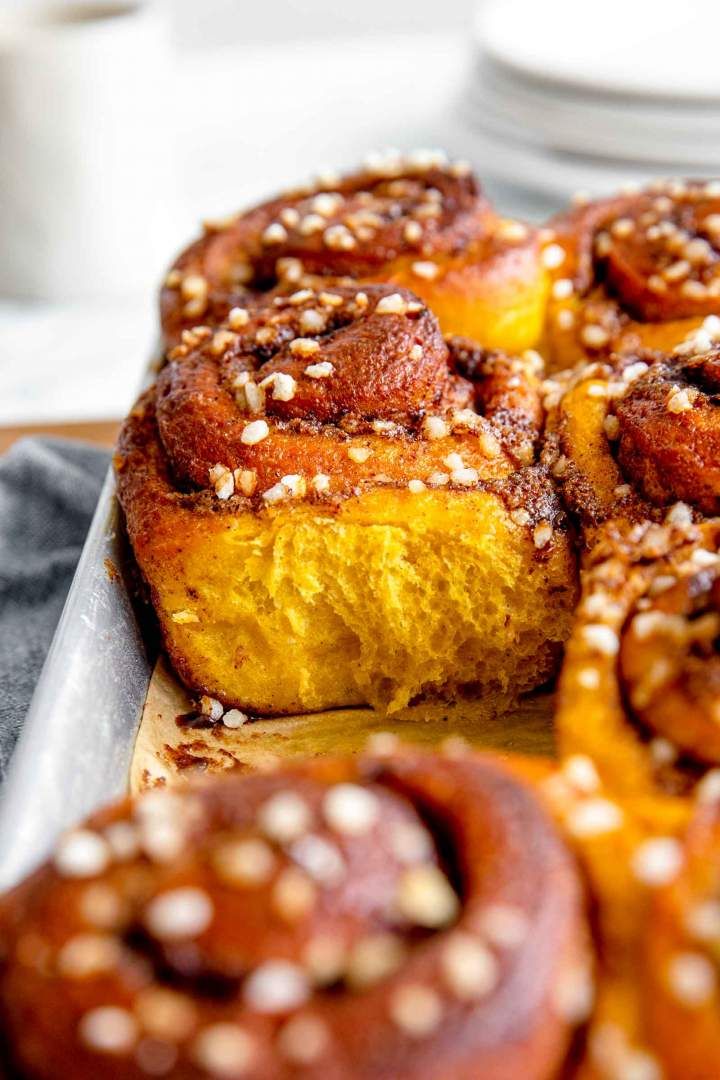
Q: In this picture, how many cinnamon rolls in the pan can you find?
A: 7